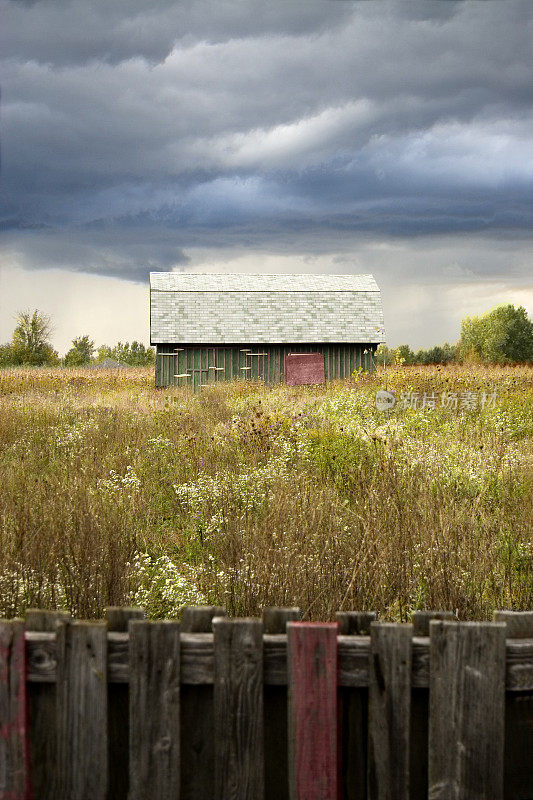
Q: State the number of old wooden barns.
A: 1